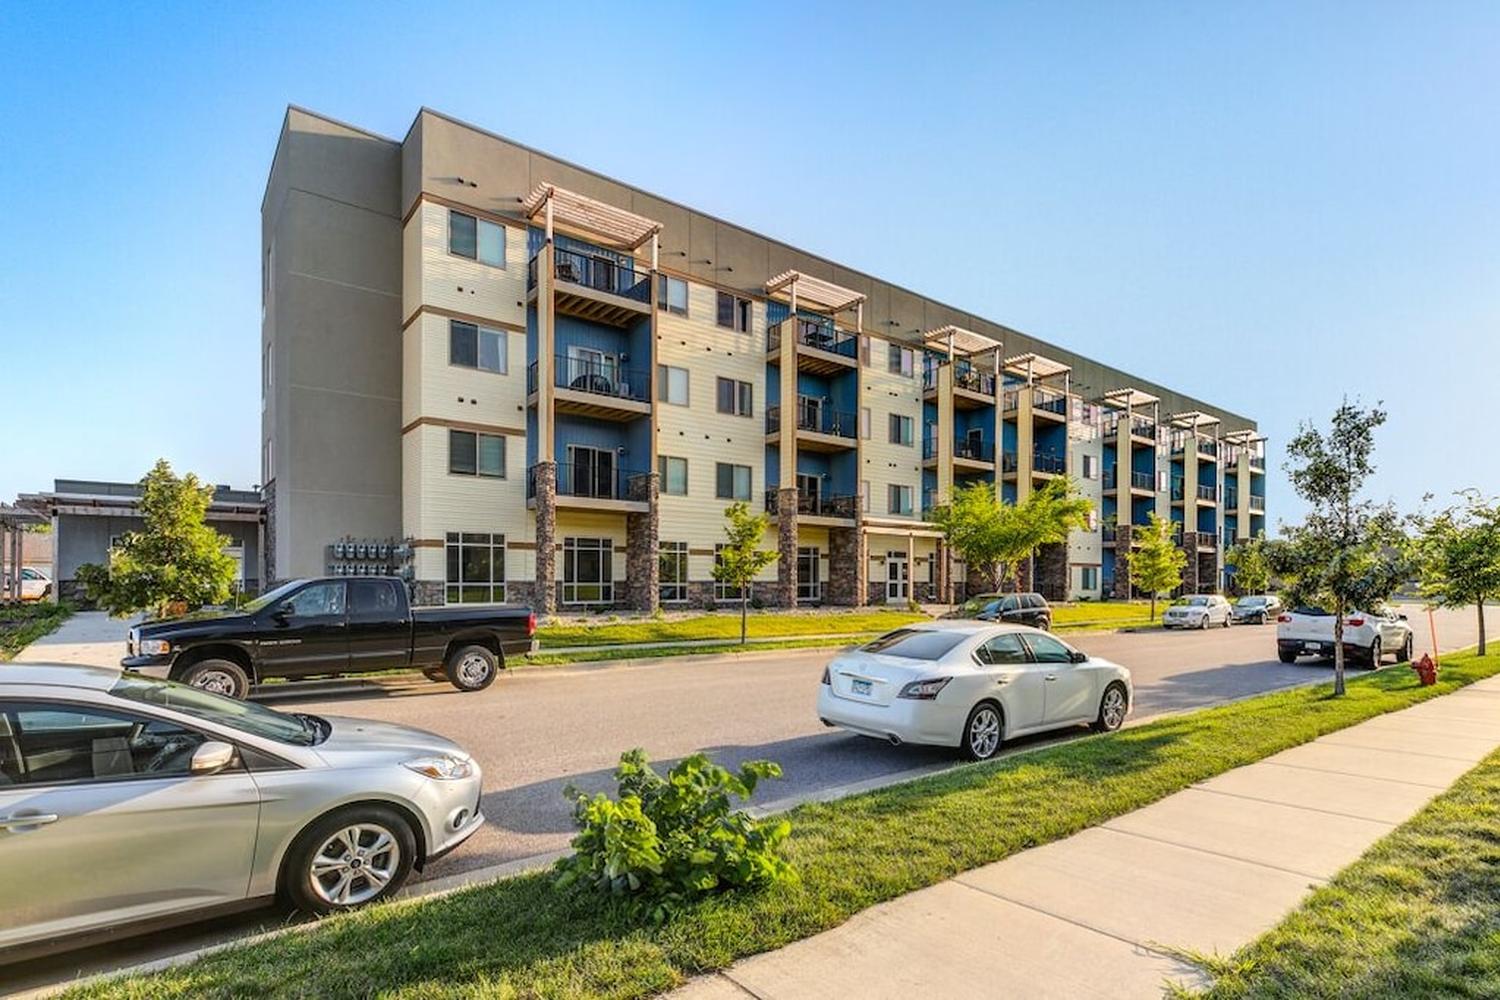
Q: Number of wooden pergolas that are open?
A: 7